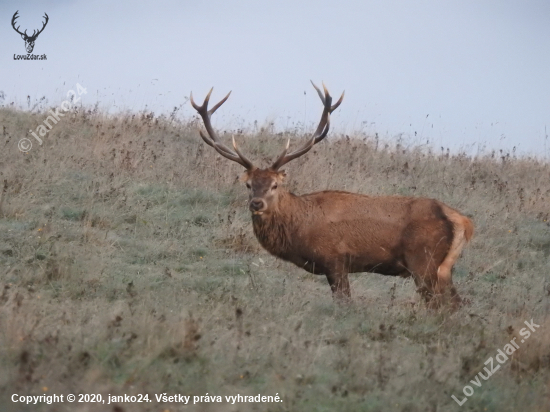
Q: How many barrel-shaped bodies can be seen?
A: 1